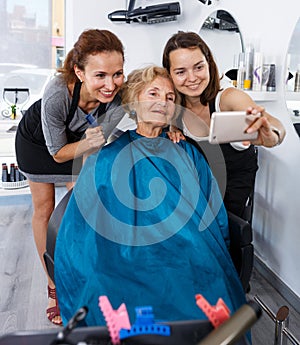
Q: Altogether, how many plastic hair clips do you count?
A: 3